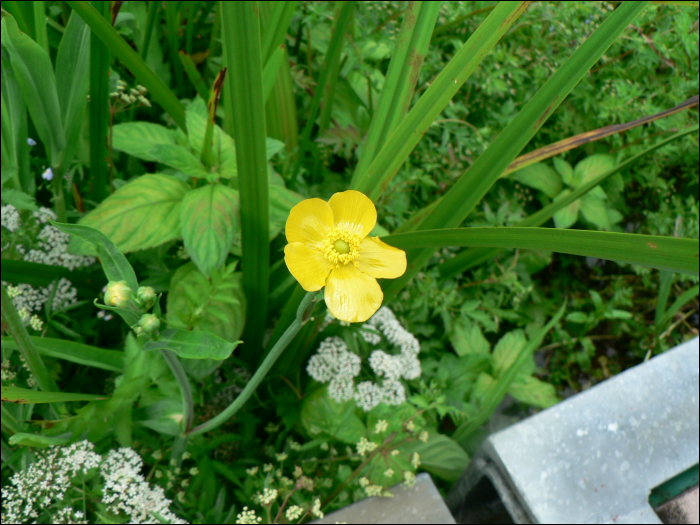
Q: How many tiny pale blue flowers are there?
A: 2